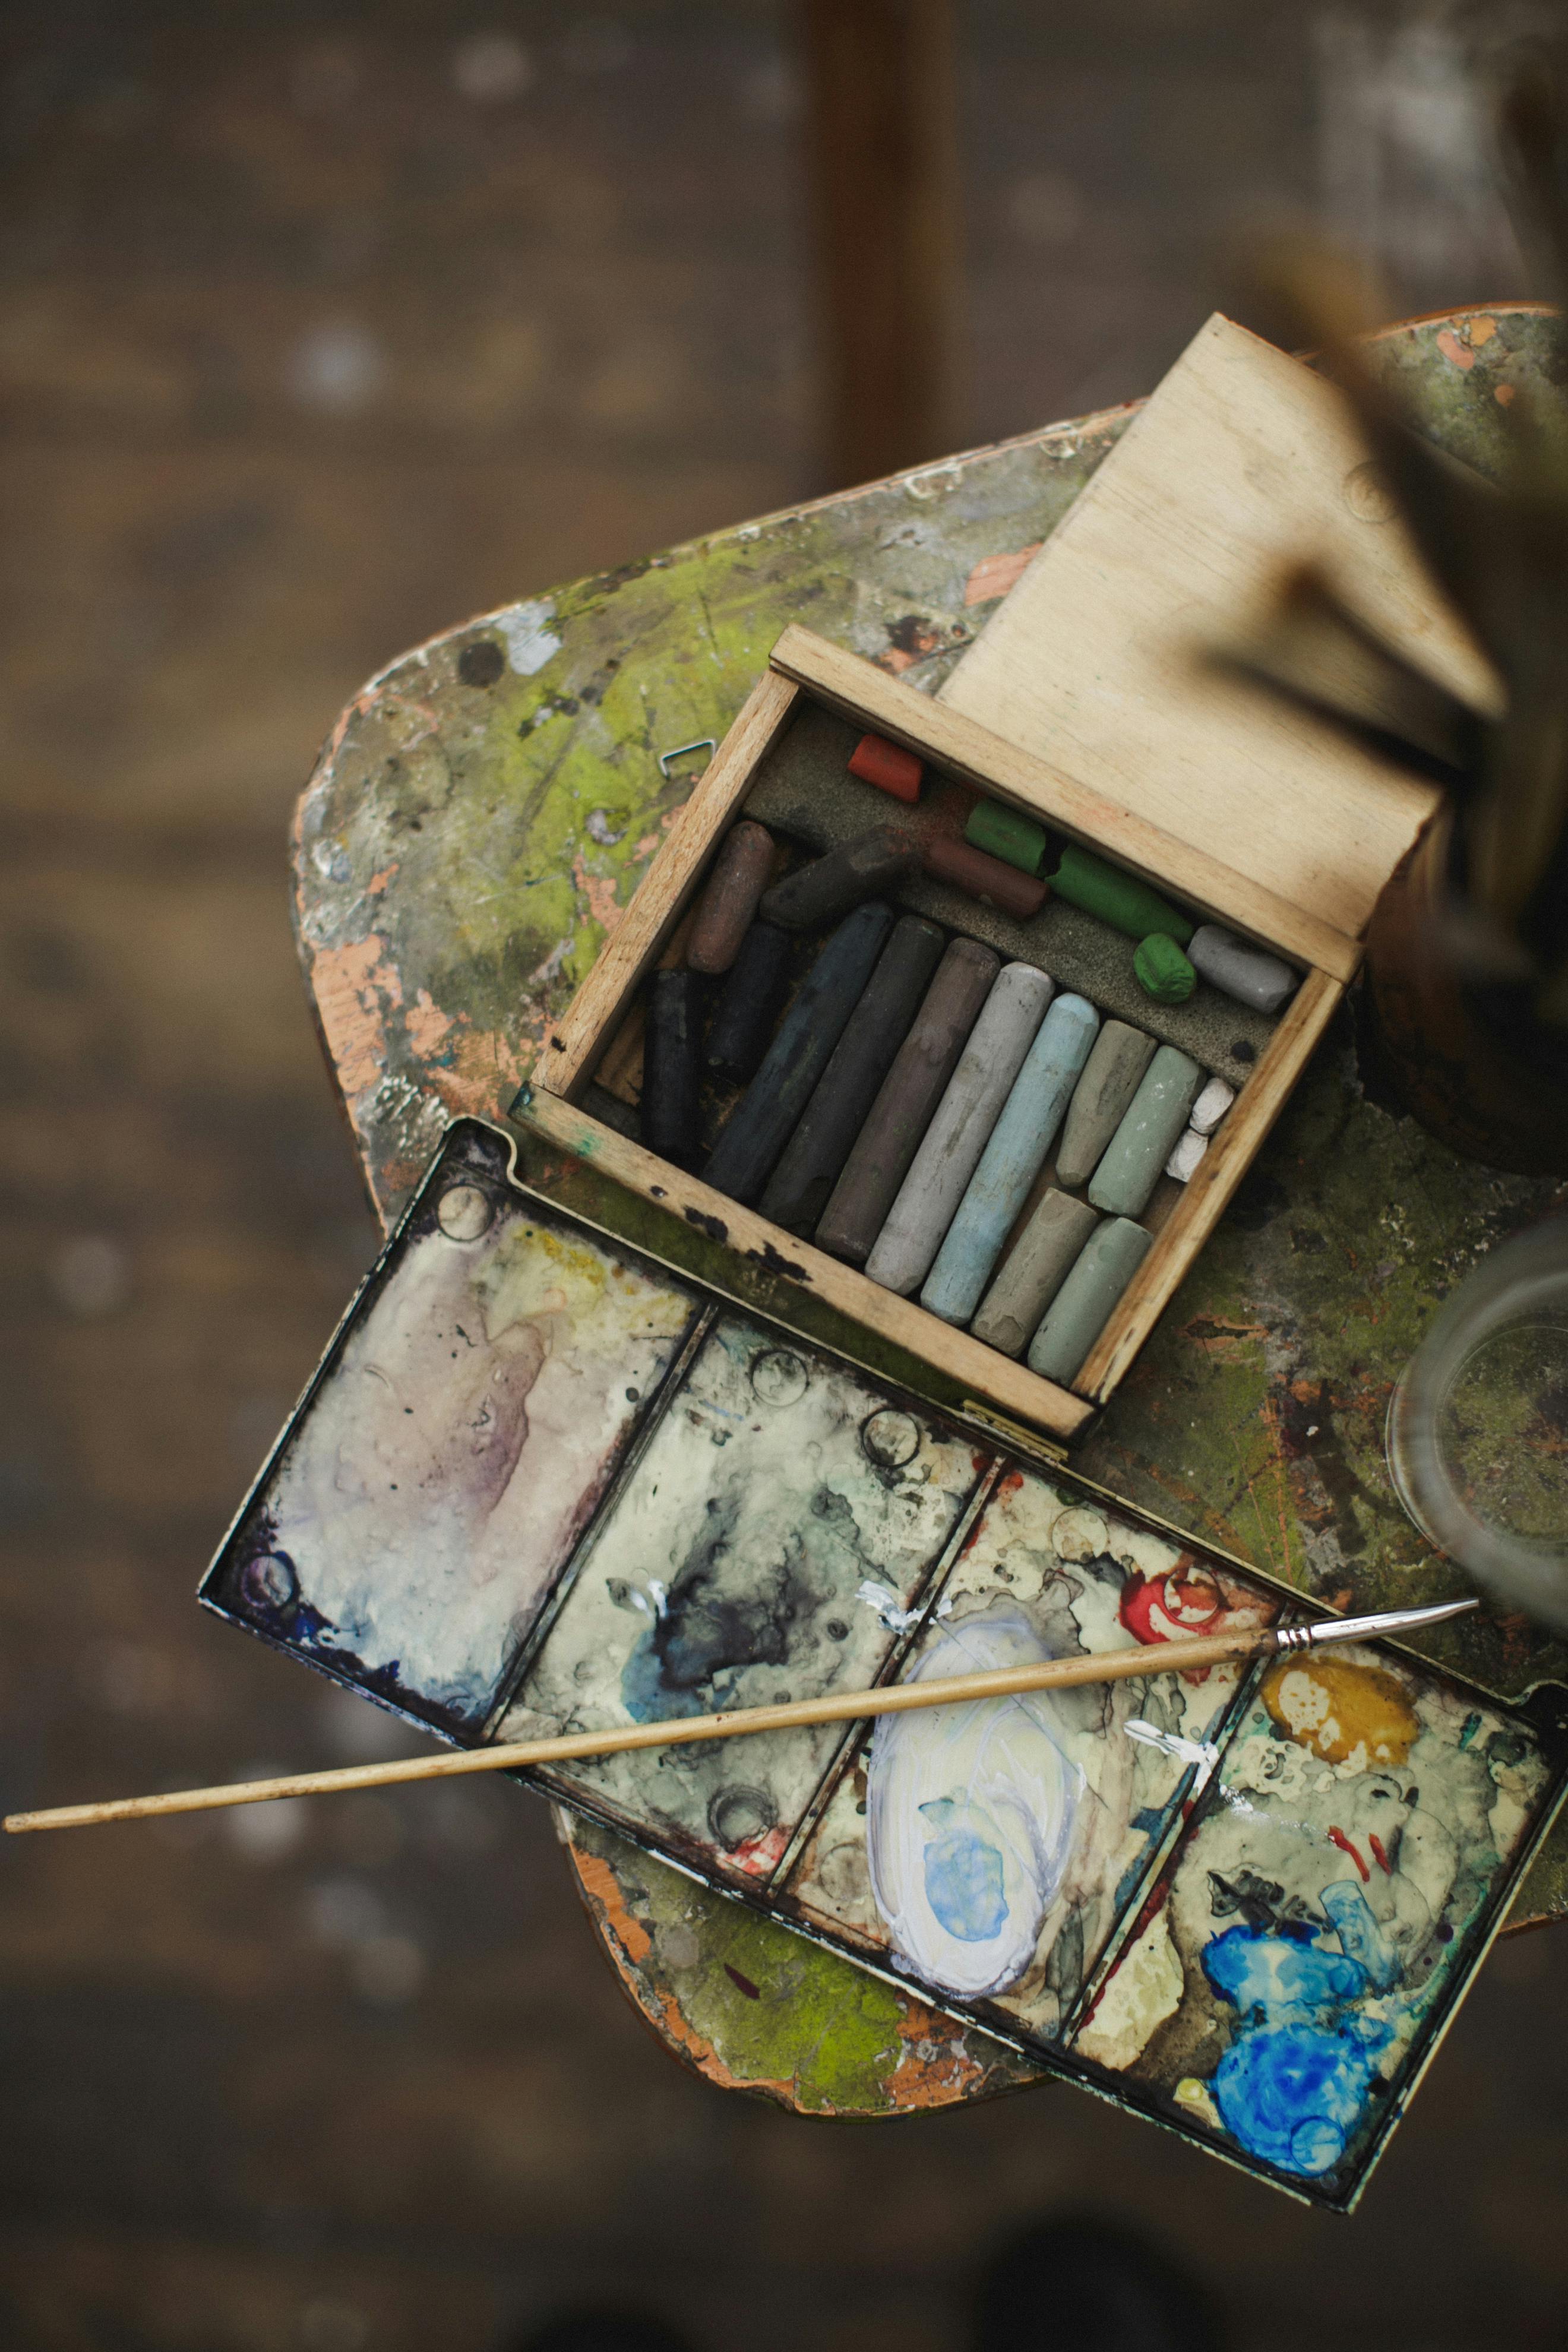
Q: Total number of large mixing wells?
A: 4